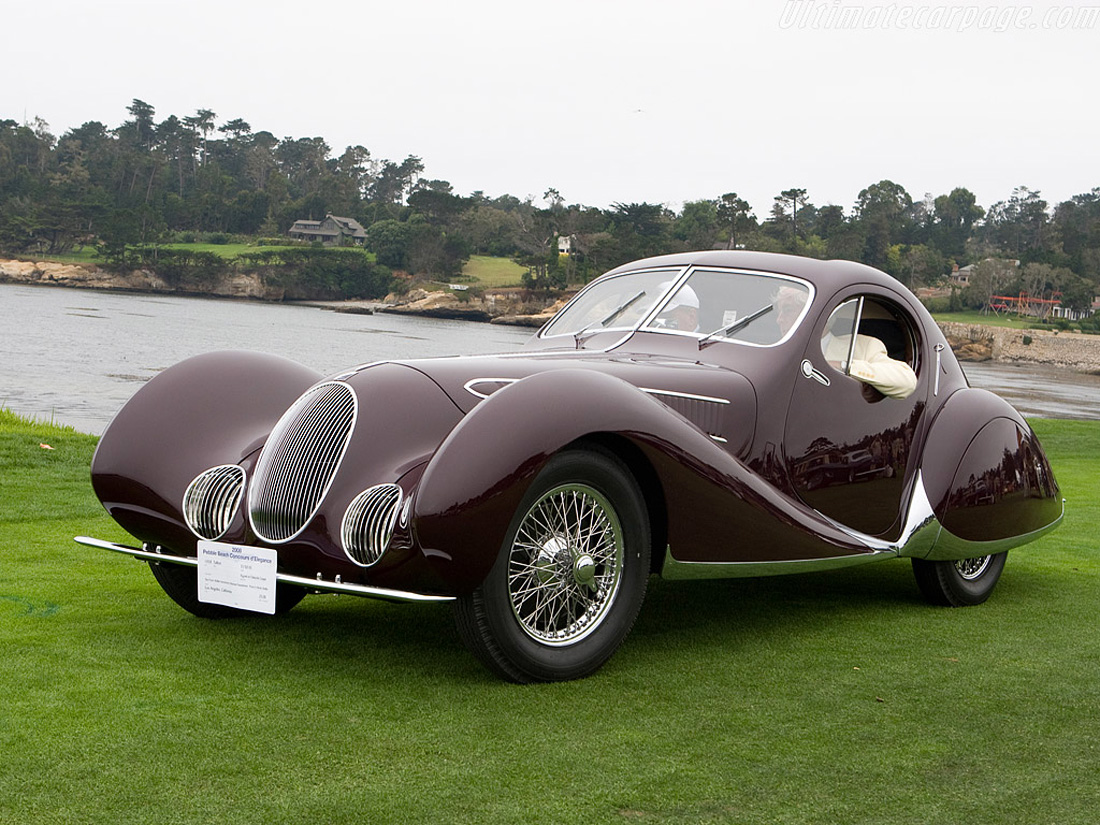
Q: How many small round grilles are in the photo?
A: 2